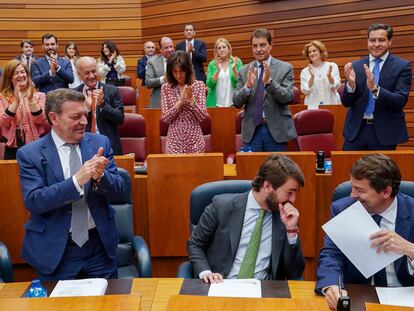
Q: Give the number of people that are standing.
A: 15